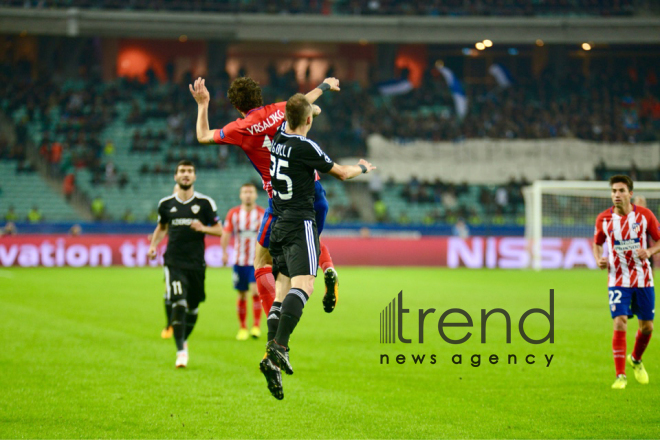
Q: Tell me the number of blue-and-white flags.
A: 3